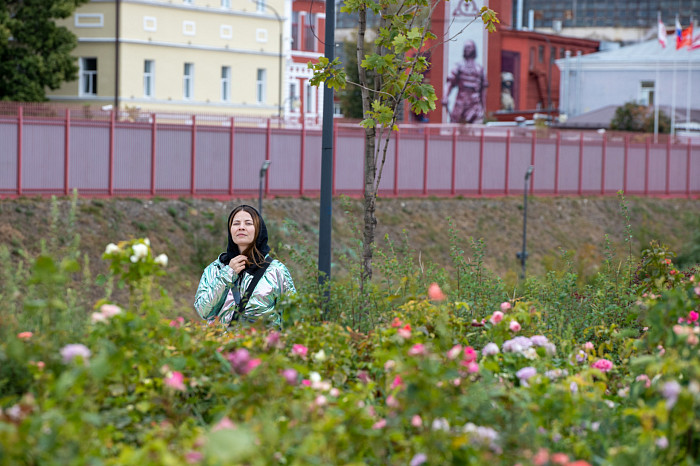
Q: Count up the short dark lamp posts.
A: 2